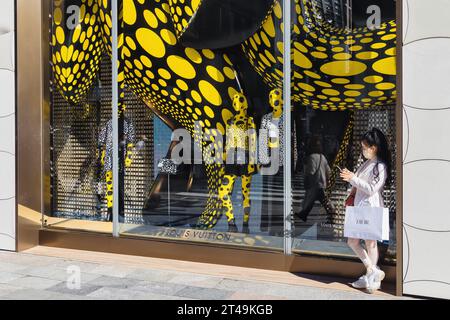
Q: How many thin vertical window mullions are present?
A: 2